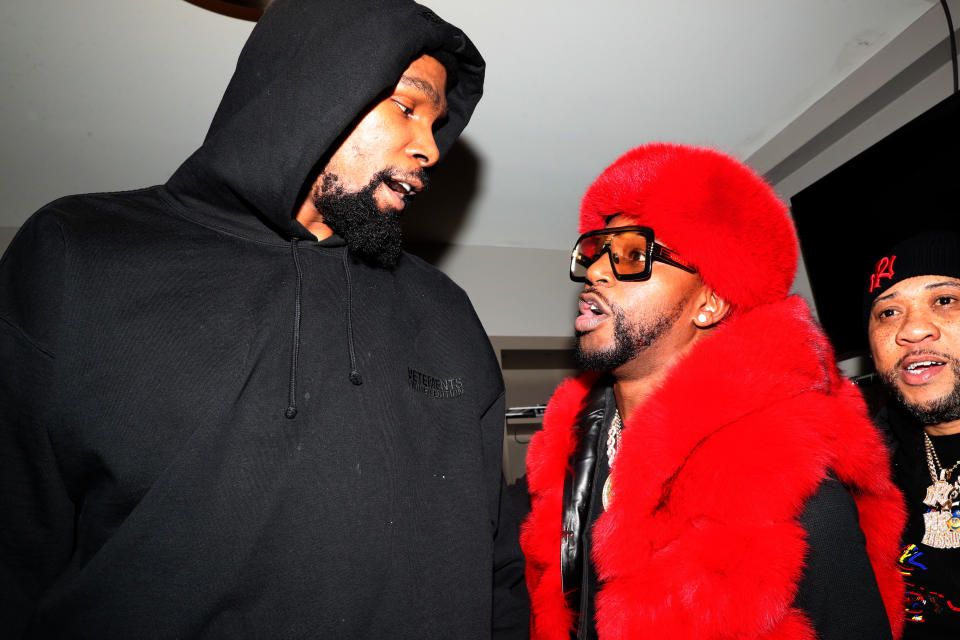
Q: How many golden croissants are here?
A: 0